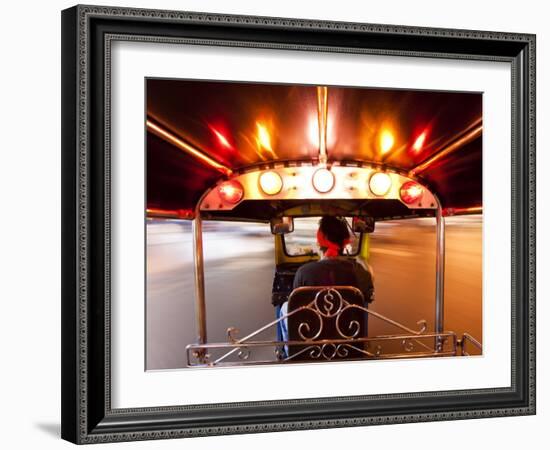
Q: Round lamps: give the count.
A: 5